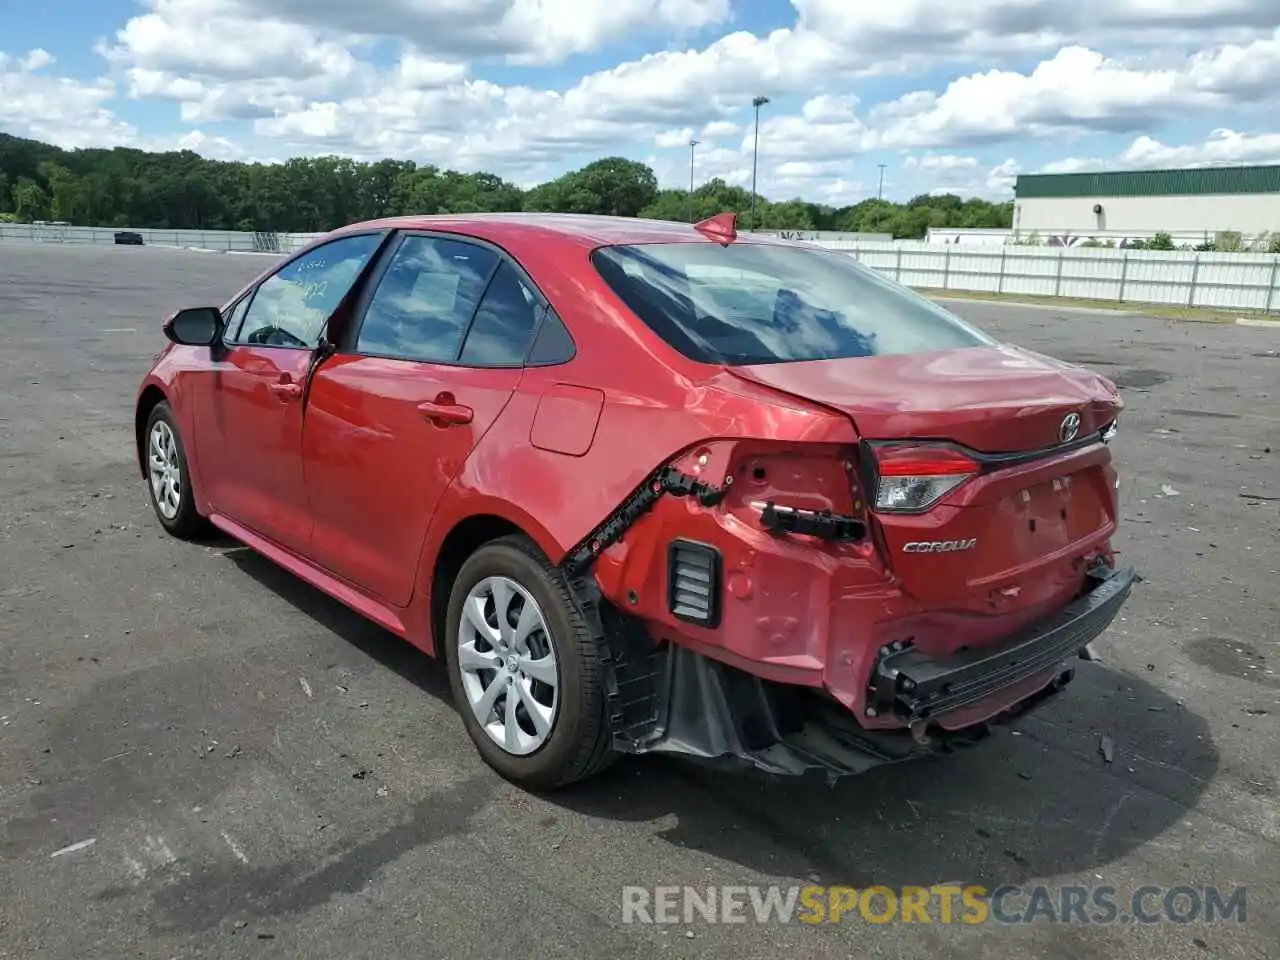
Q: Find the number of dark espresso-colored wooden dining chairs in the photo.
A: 0